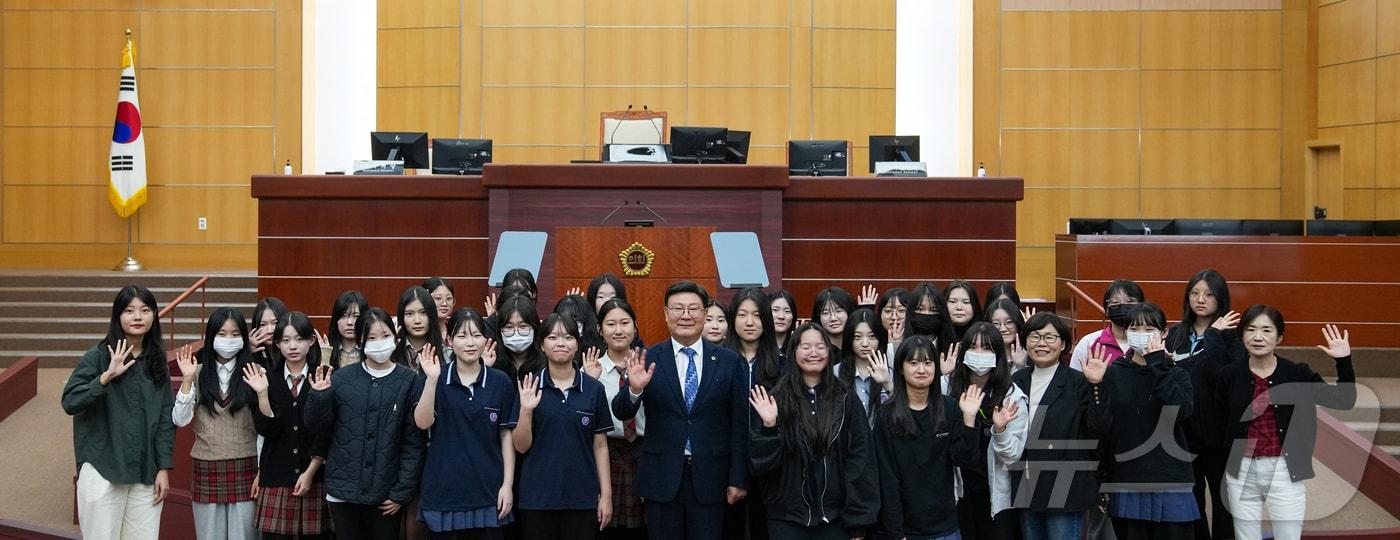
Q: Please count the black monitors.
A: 12